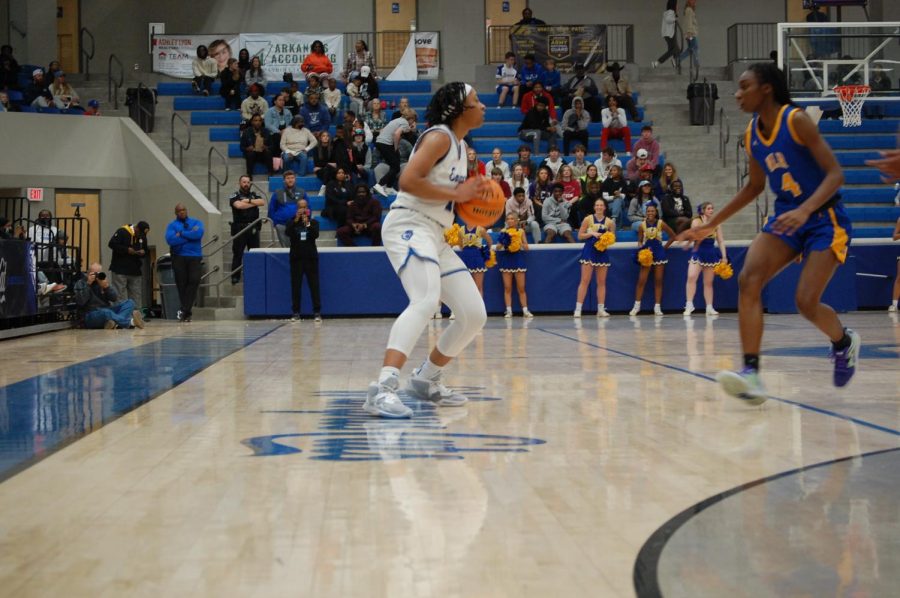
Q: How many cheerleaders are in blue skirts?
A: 5